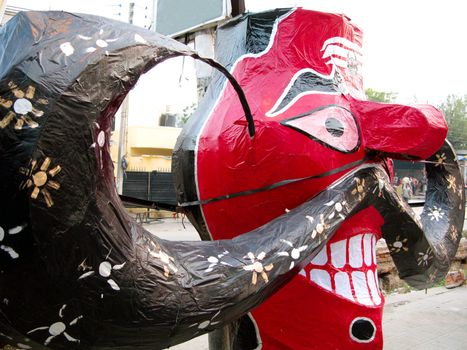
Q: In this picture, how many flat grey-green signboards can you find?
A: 1